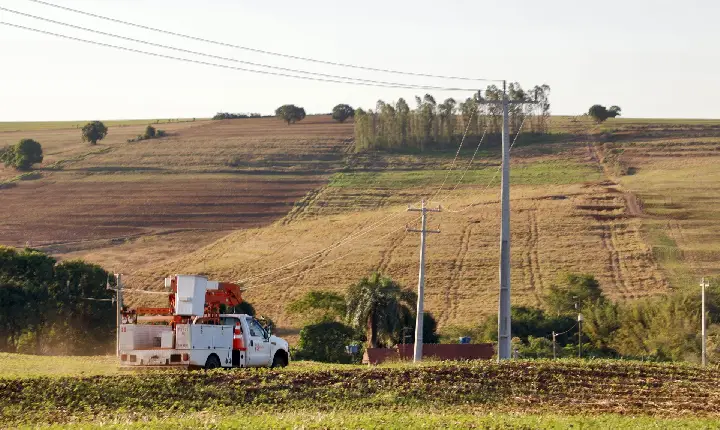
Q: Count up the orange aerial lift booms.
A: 1